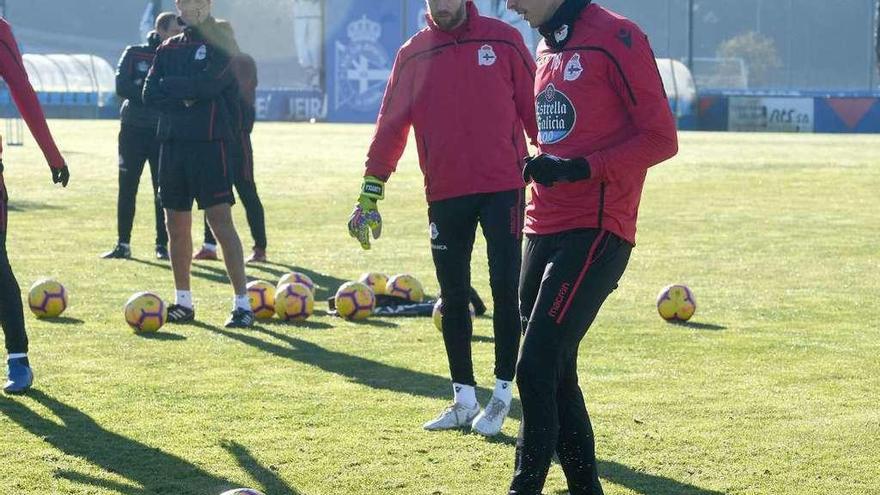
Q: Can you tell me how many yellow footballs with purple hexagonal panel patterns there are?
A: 11